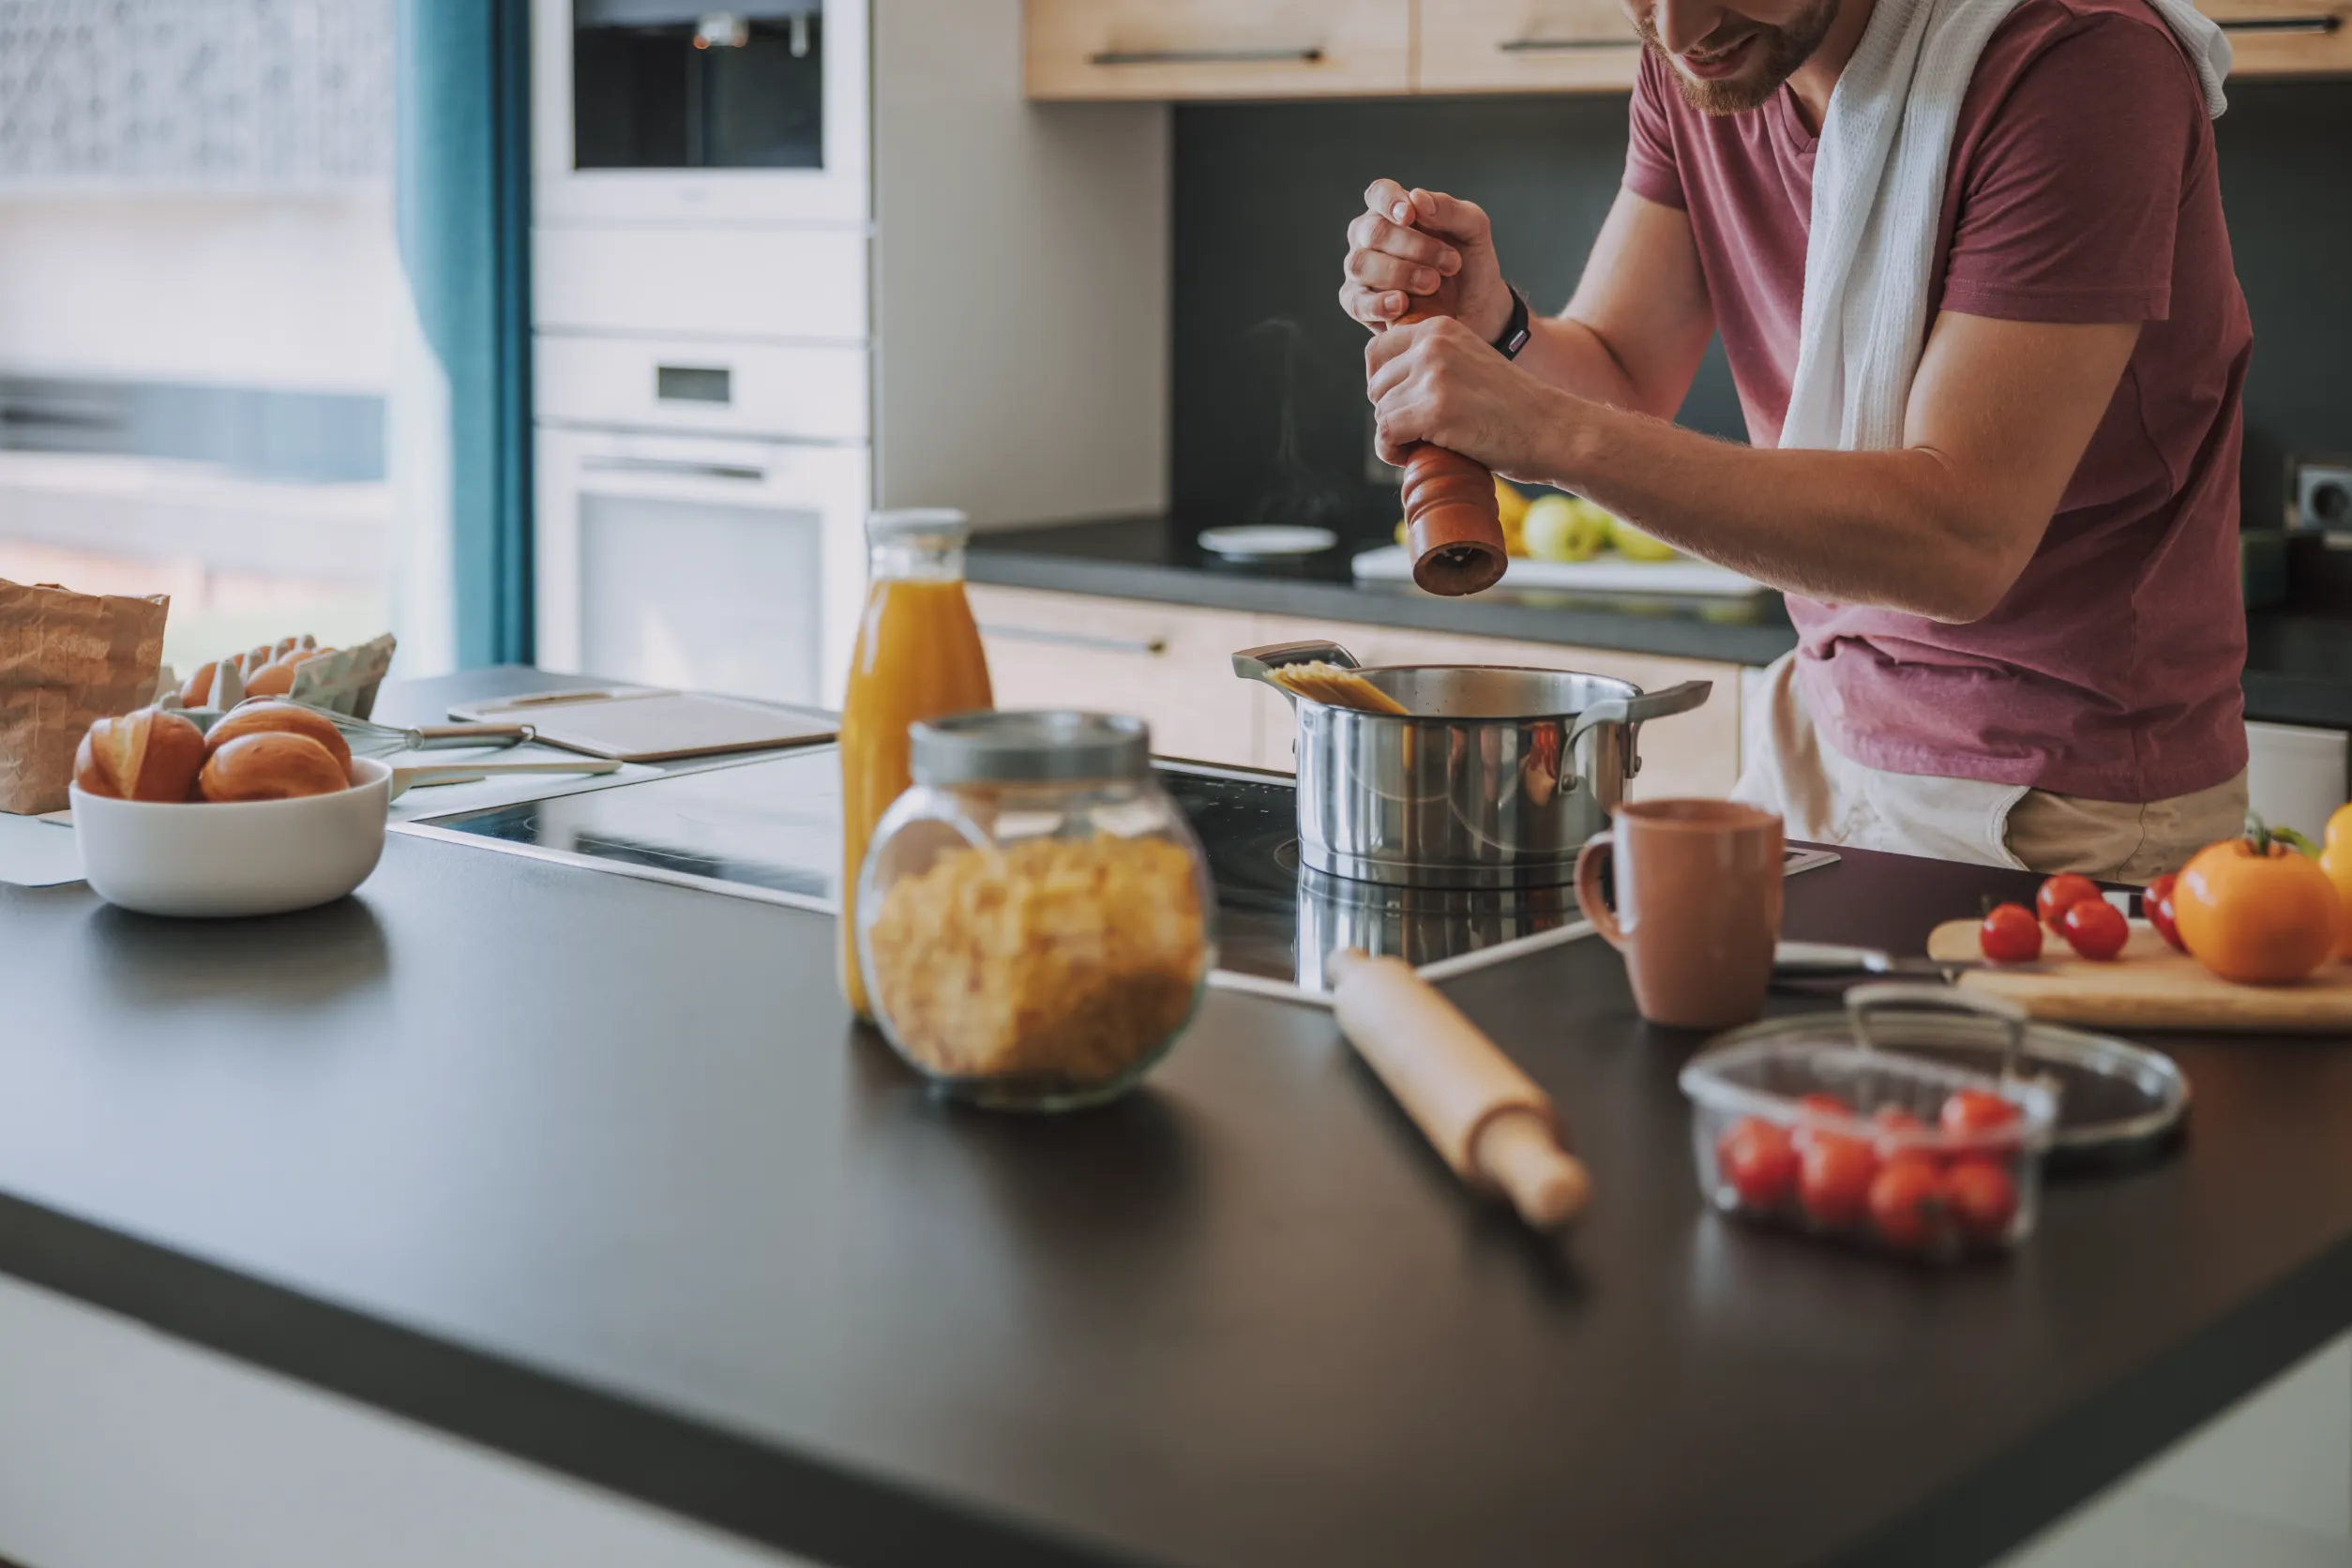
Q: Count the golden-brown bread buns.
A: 3